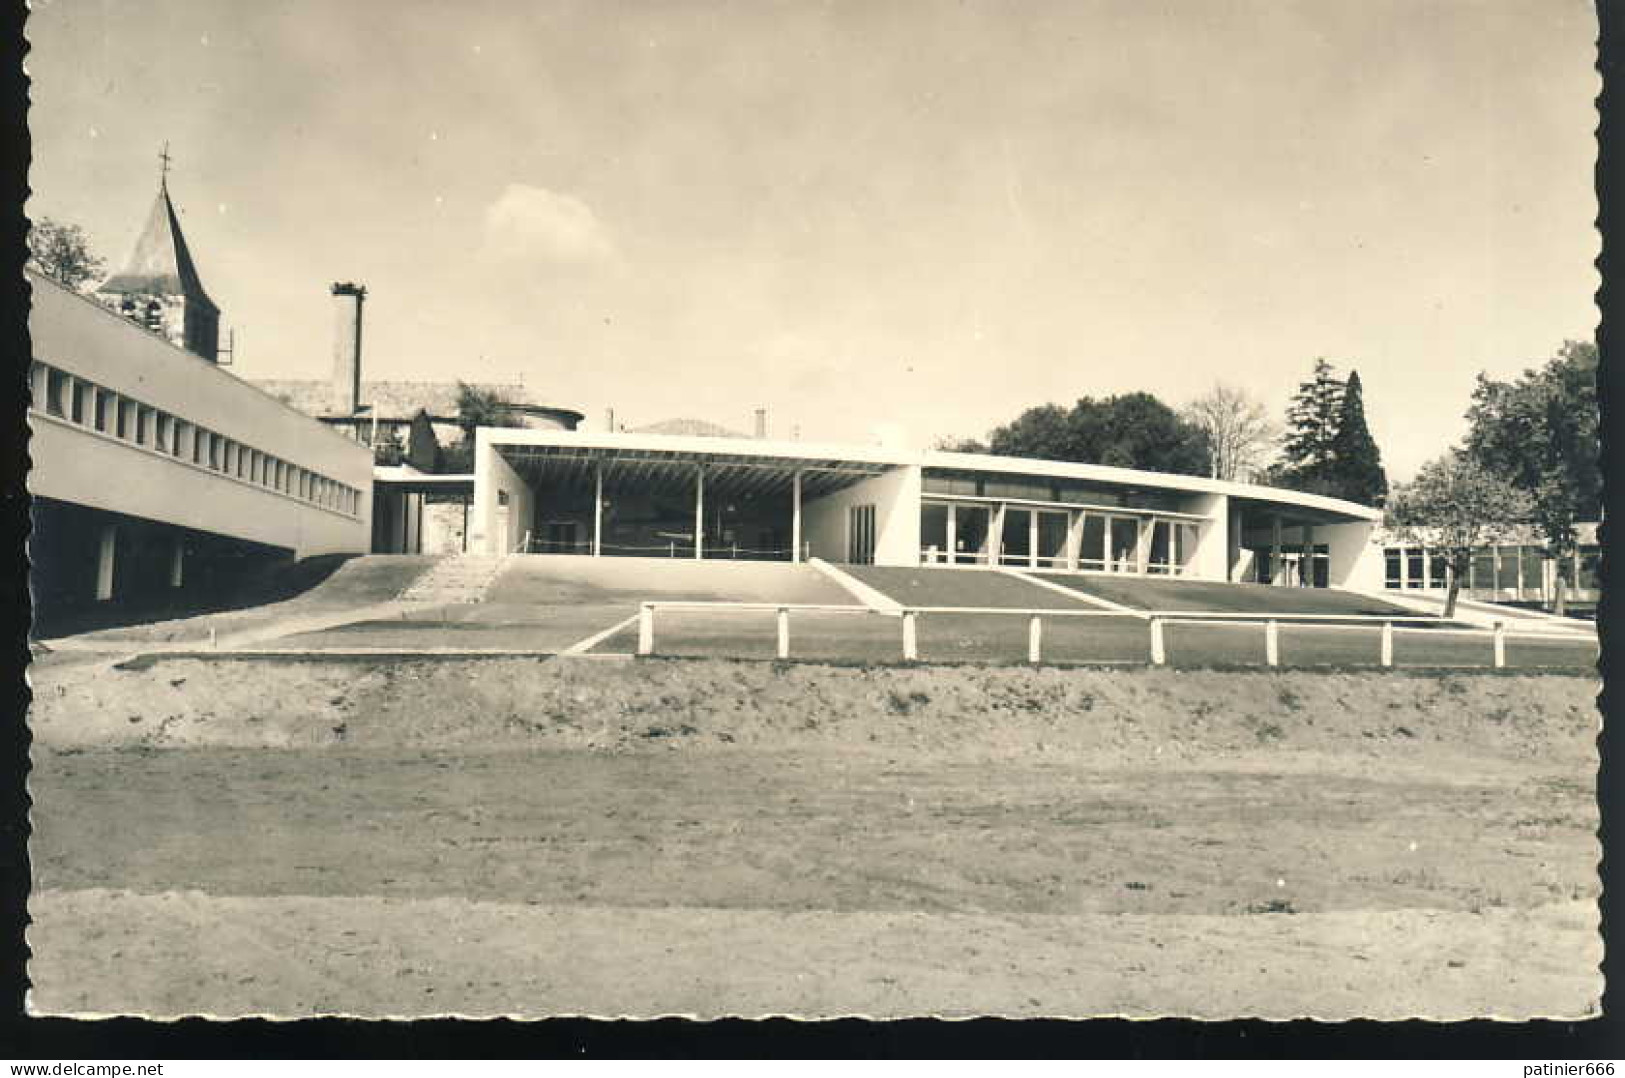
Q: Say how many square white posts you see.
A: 8